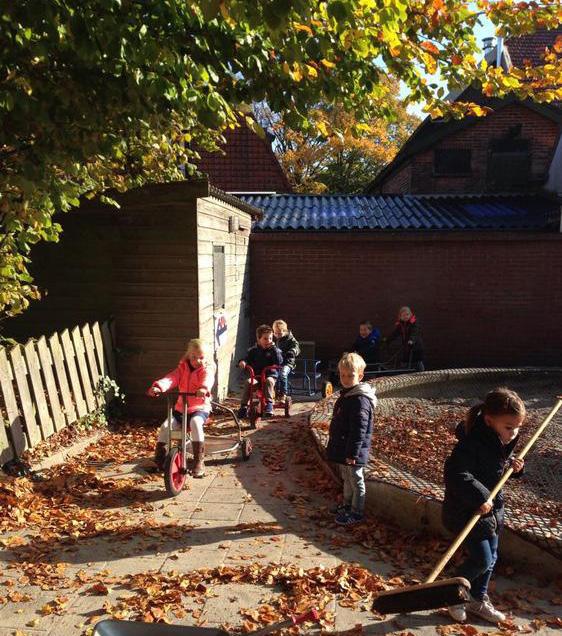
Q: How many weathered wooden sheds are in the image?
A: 1